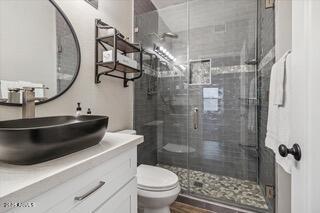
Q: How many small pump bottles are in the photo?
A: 2